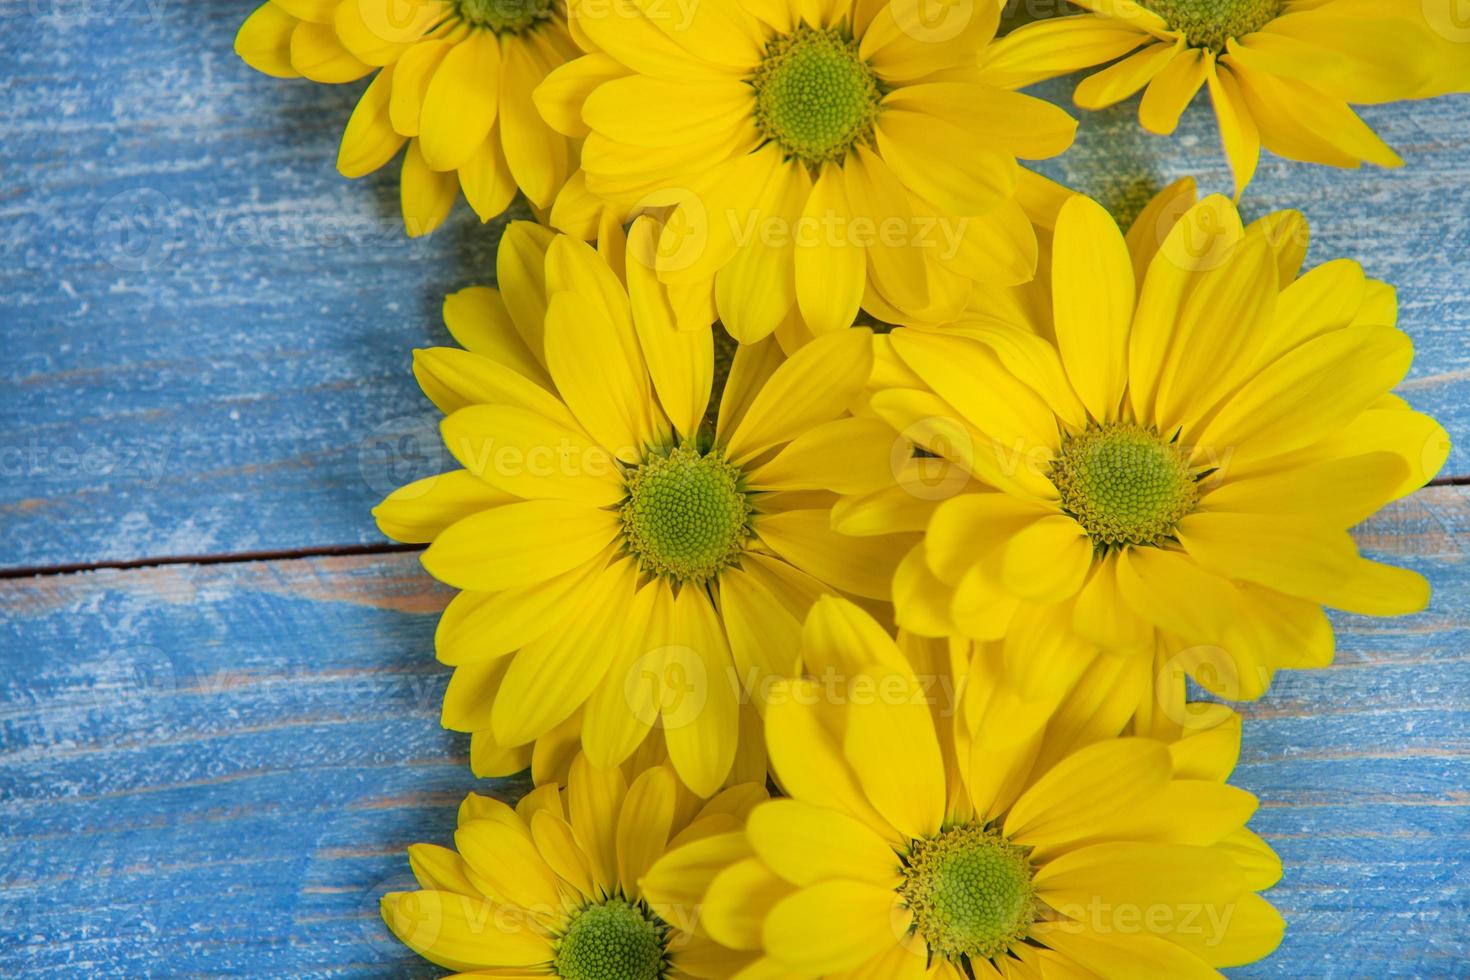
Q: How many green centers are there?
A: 7